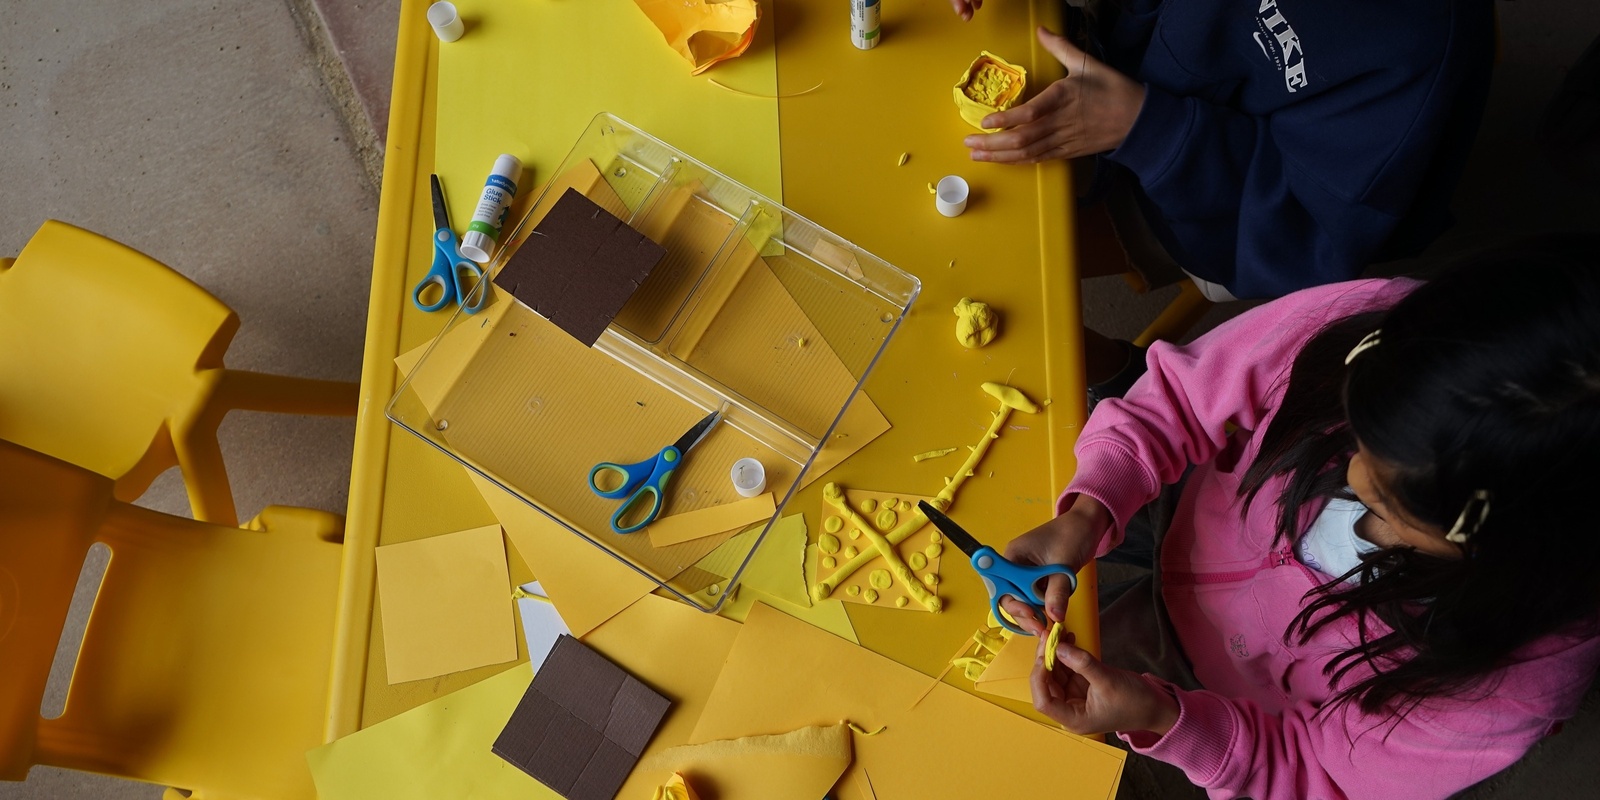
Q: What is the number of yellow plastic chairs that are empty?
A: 2